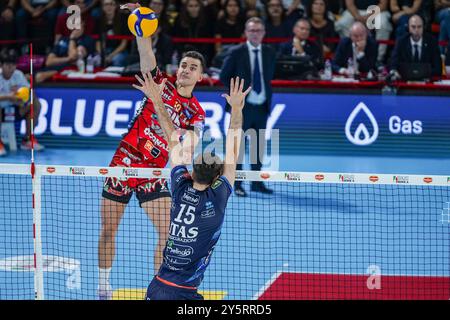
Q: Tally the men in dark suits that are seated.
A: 3